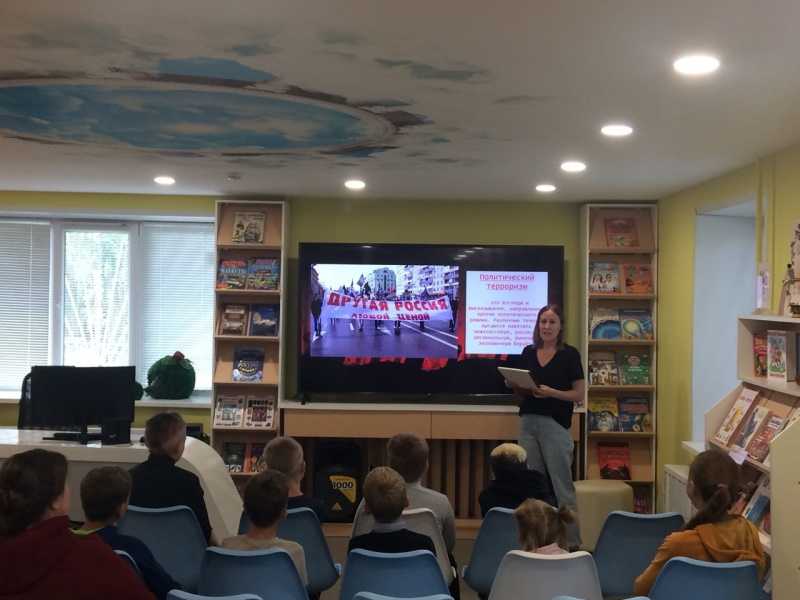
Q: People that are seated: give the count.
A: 10